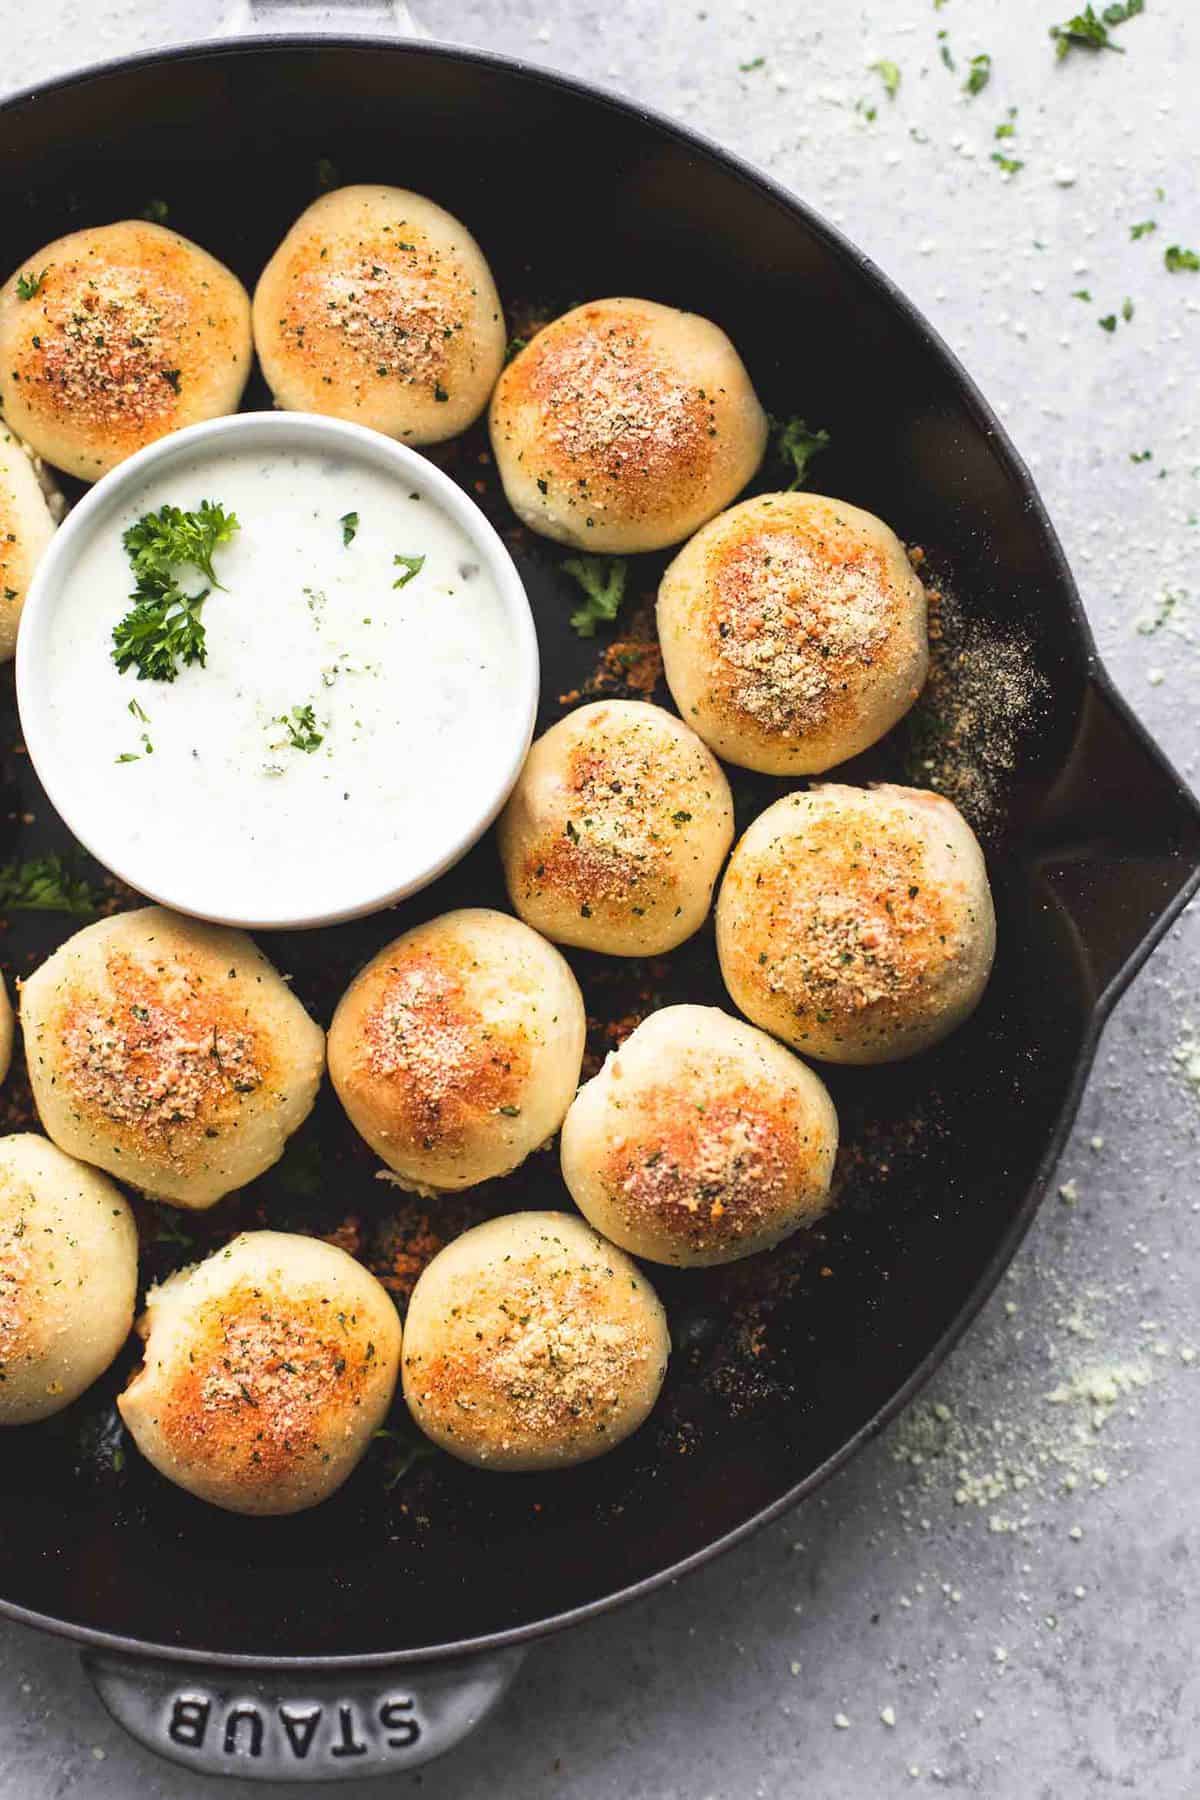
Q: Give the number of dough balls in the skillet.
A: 14